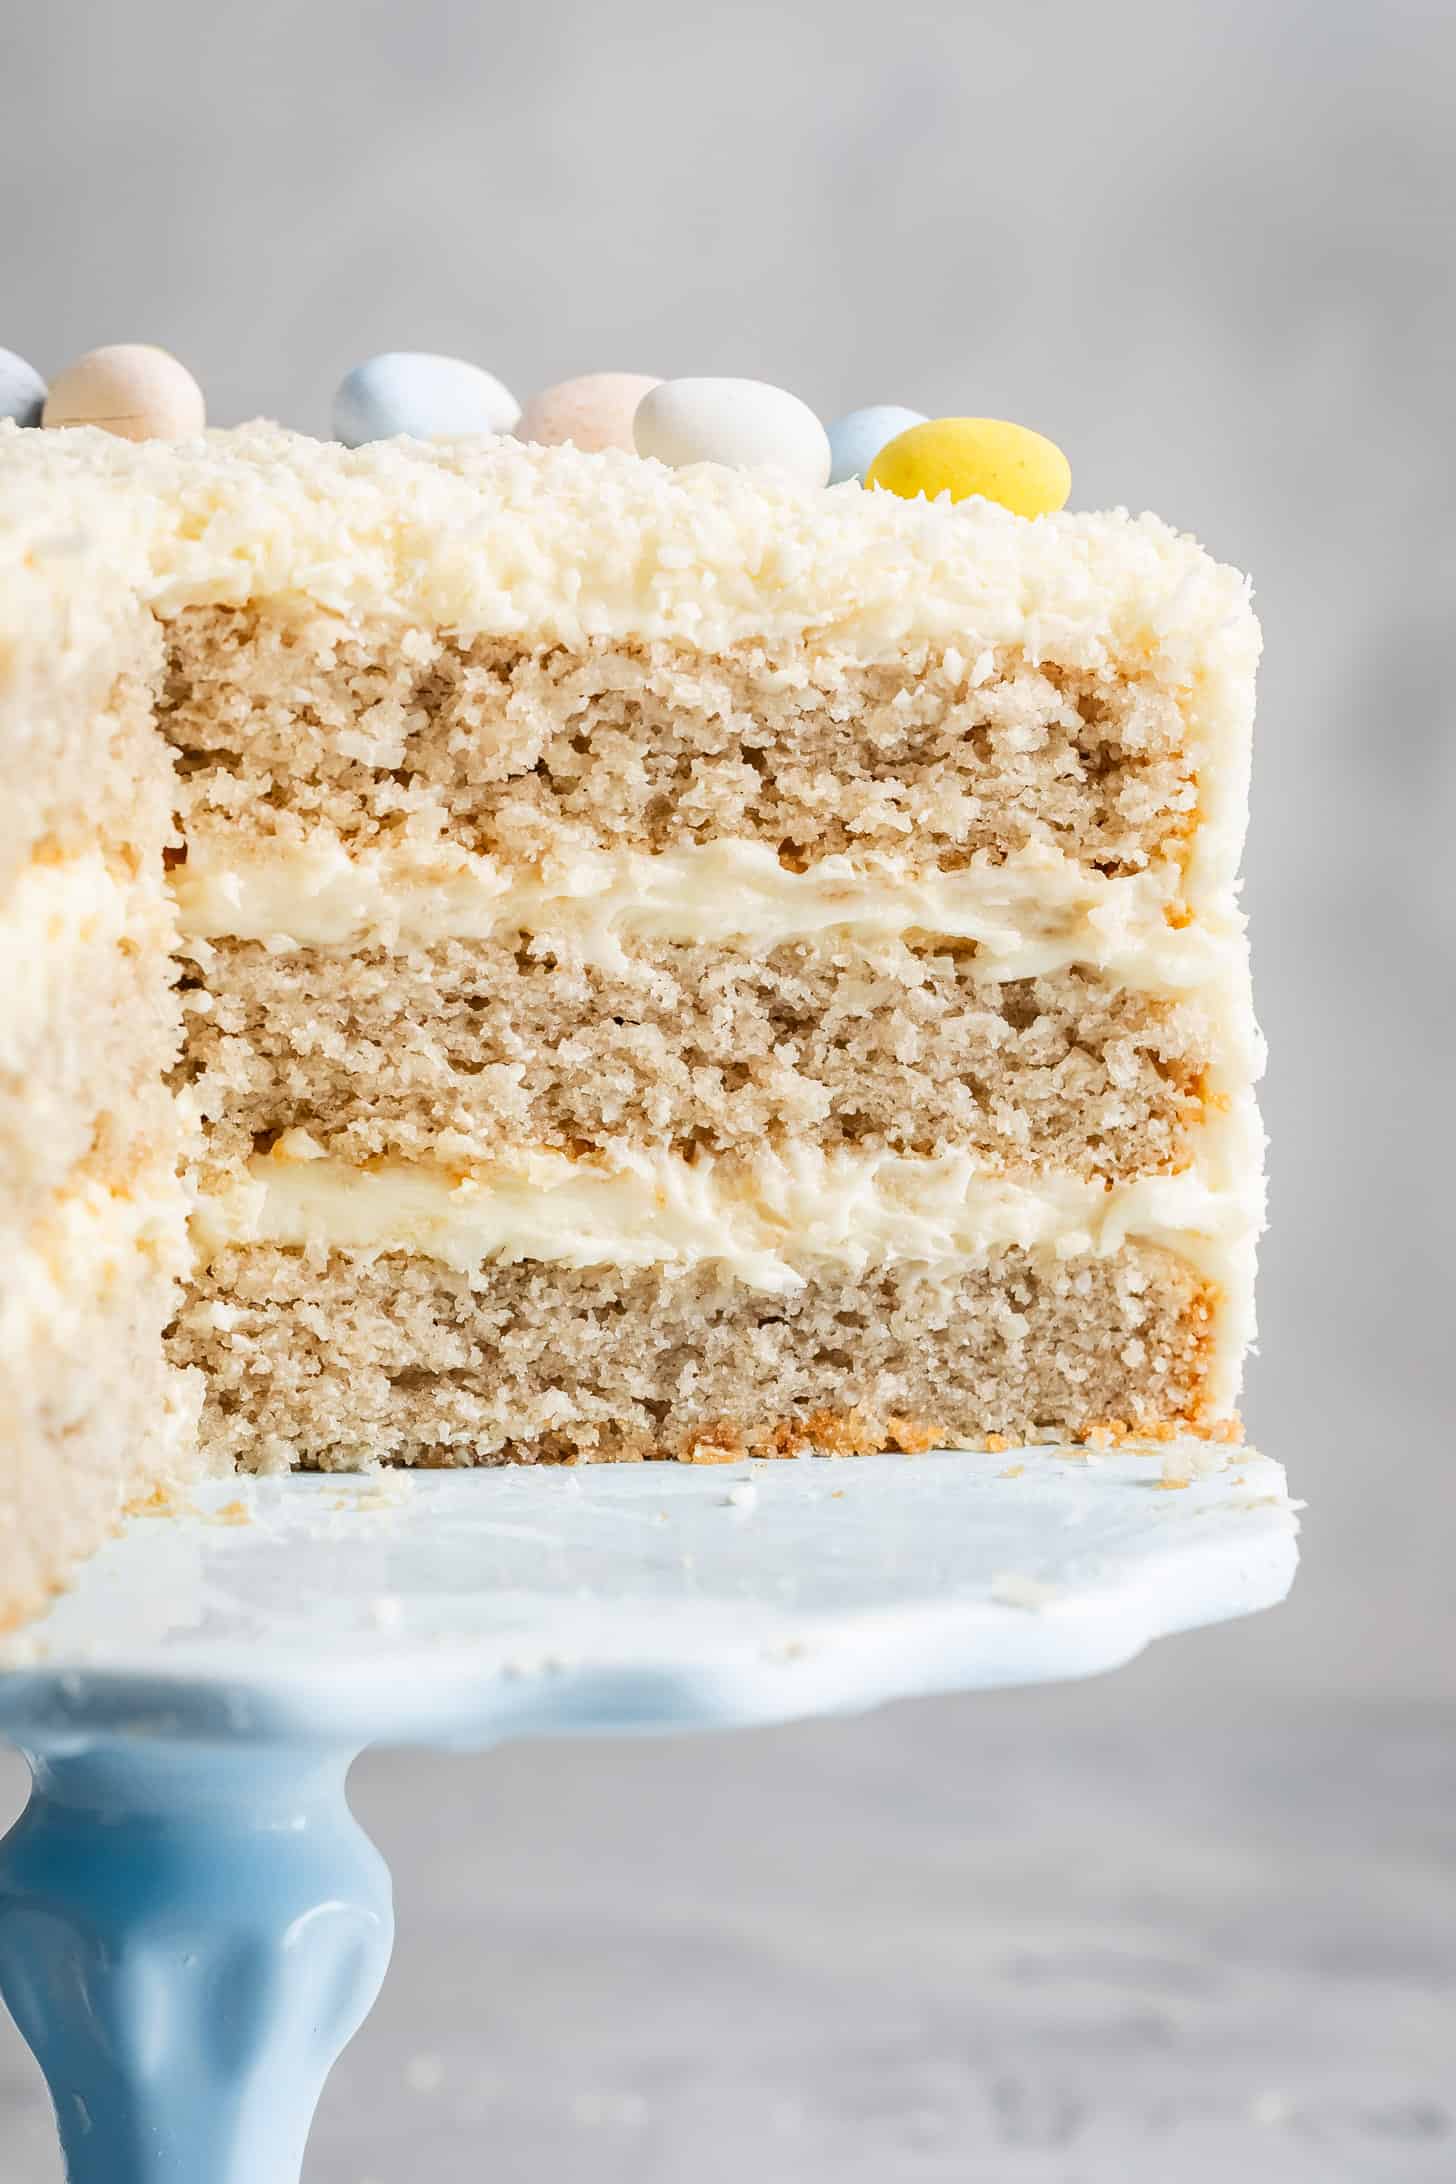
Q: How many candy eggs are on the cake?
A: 7